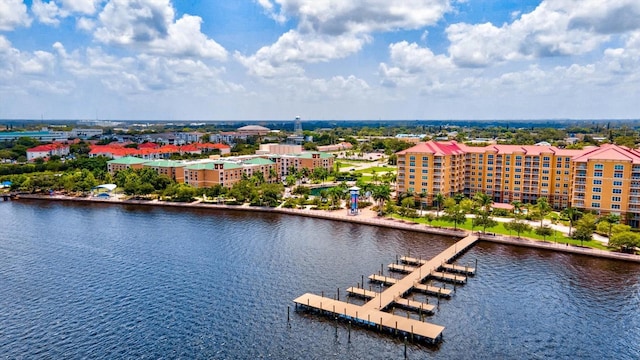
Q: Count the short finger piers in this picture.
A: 8